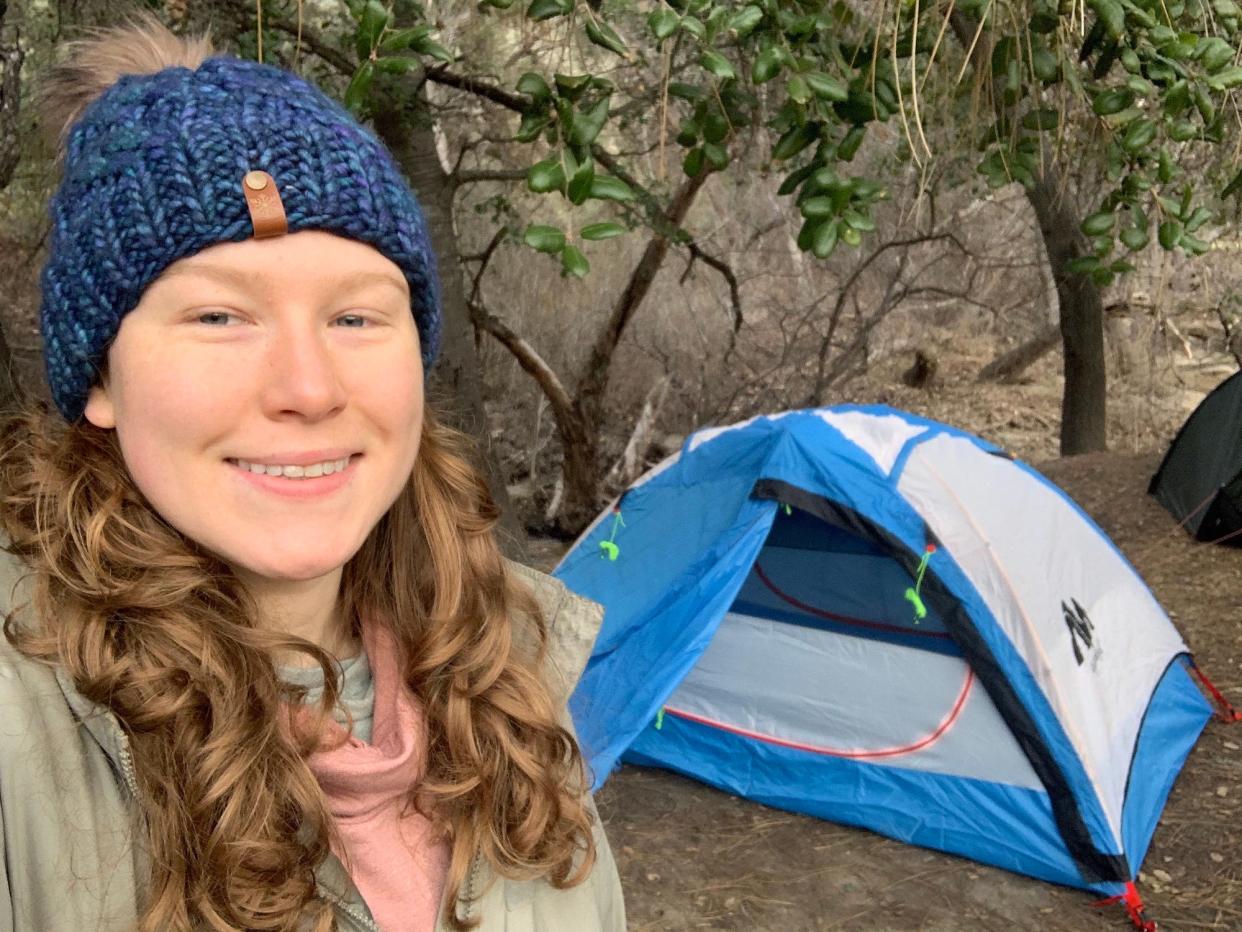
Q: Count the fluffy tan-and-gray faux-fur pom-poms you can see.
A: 1